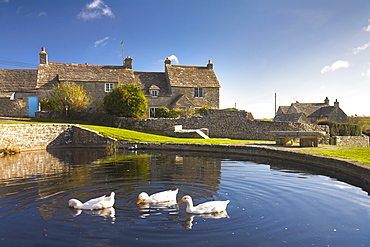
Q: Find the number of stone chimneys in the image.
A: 6